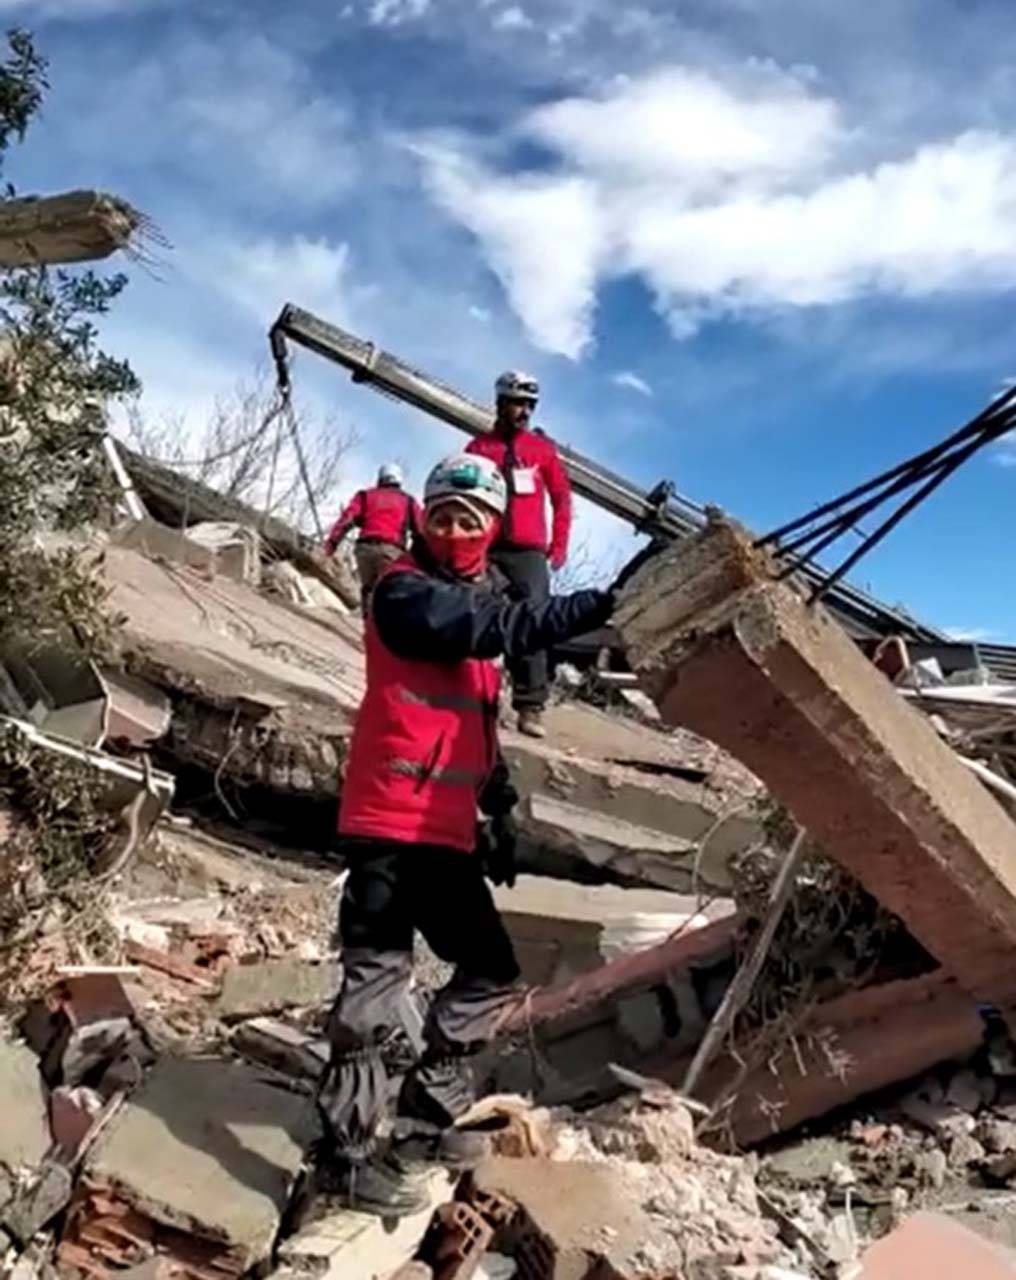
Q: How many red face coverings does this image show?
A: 1